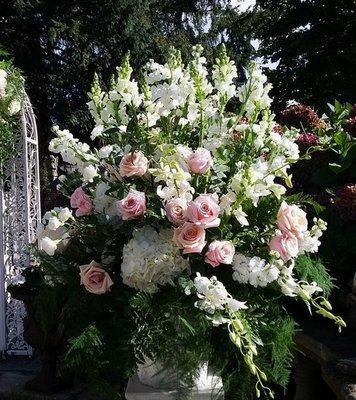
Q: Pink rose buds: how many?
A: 11